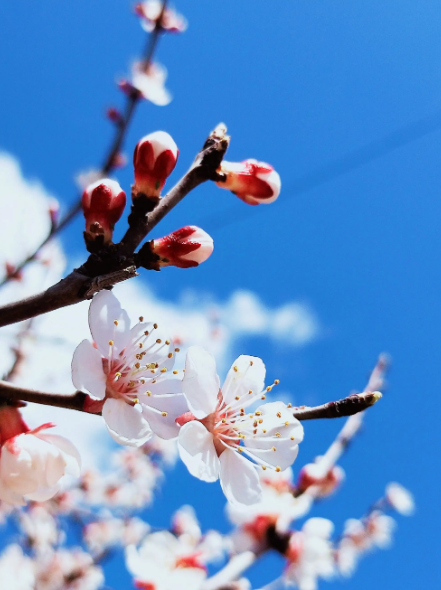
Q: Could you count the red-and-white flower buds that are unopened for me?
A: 4